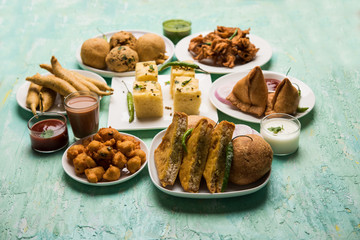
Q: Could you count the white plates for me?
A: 7